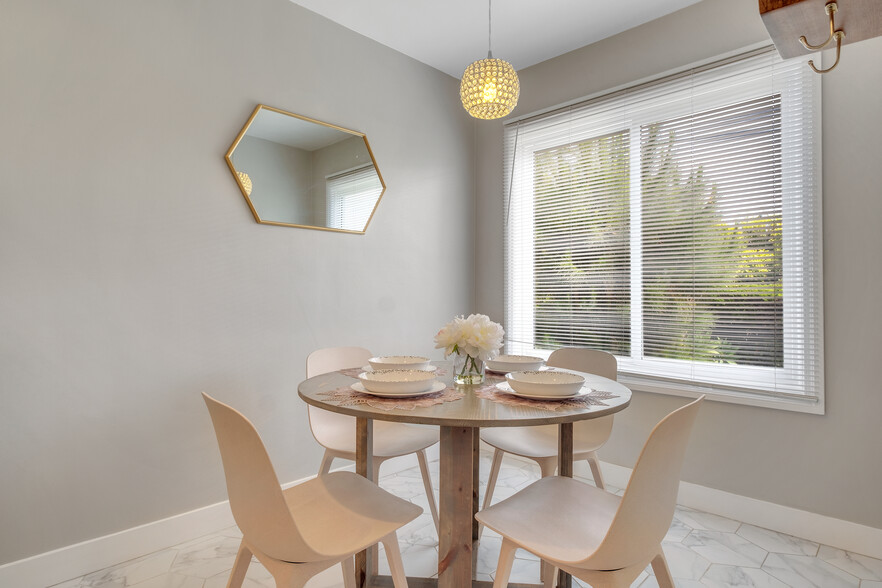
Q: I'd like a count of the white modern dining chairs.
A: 4